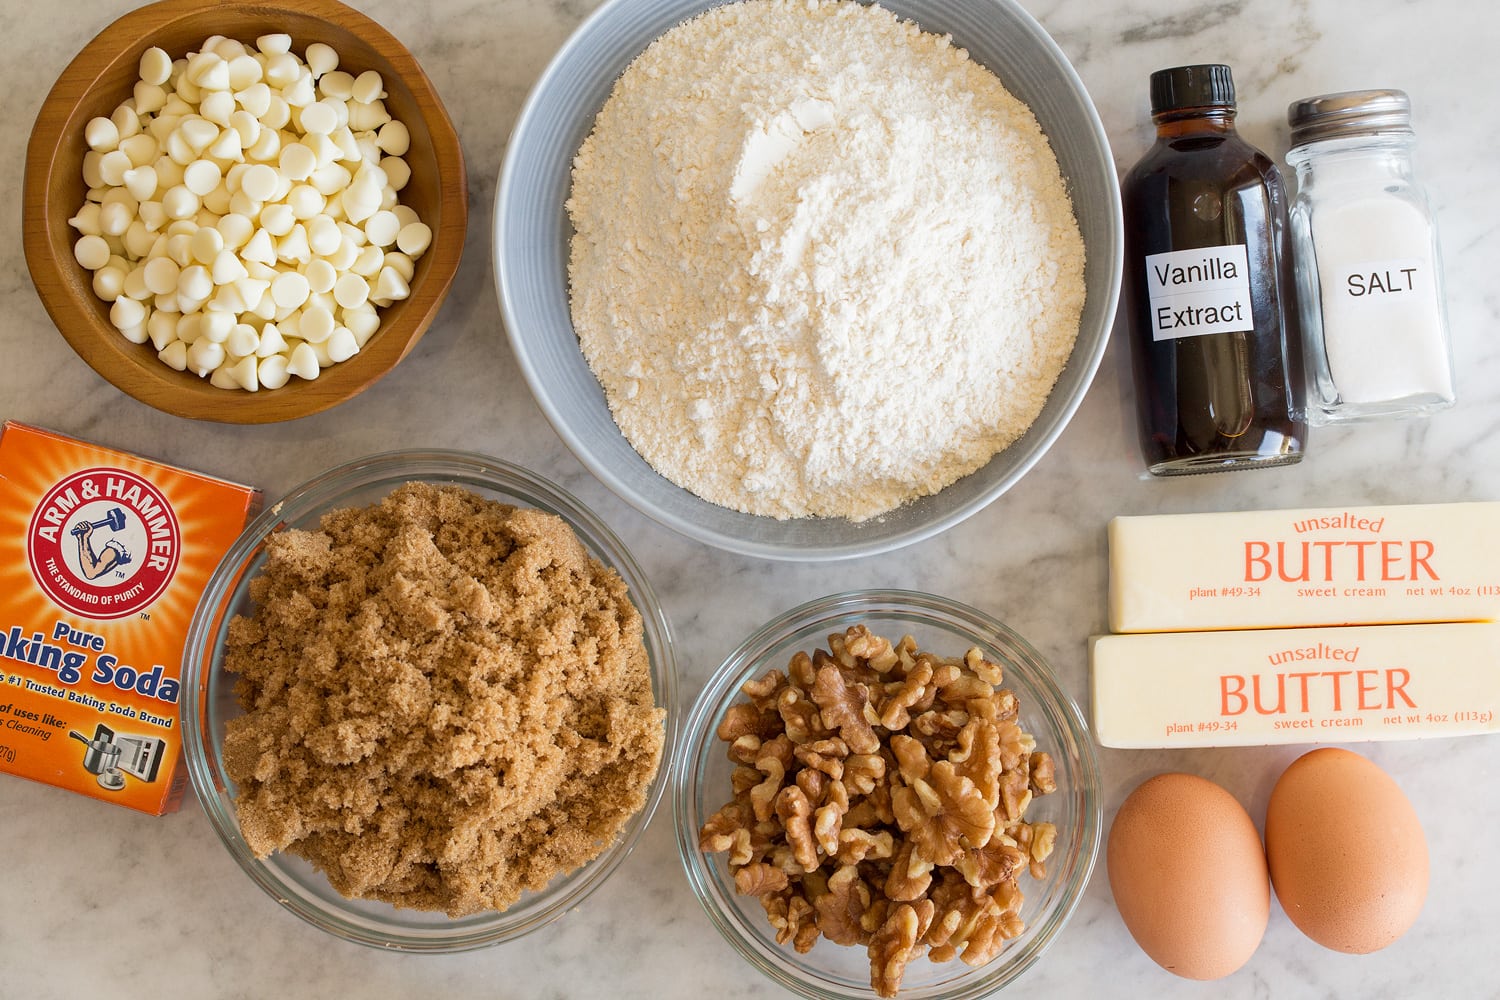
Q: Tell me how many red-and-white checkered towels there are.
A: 0